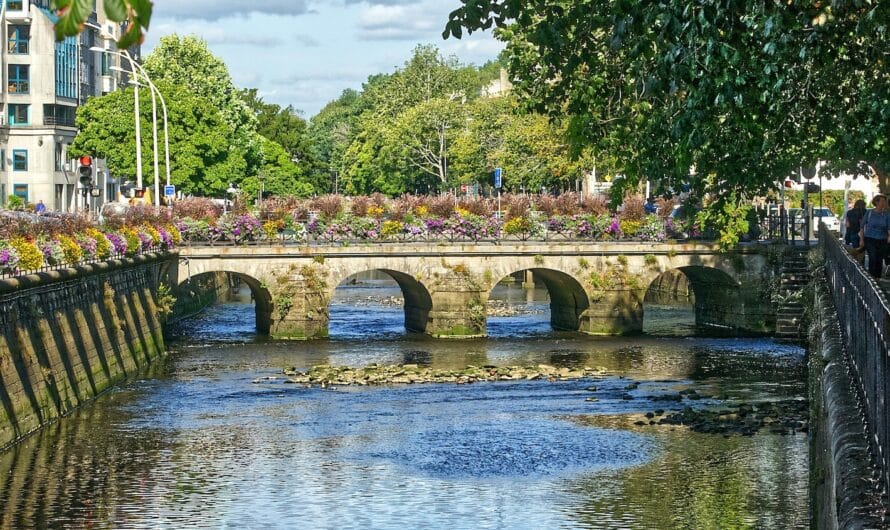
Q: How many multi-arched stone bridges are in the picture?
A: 1